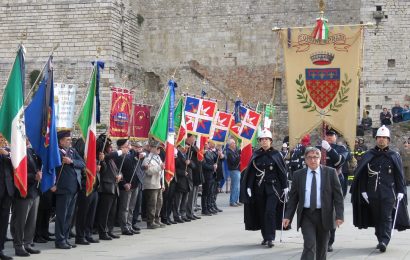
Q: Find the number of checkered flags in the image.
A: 3